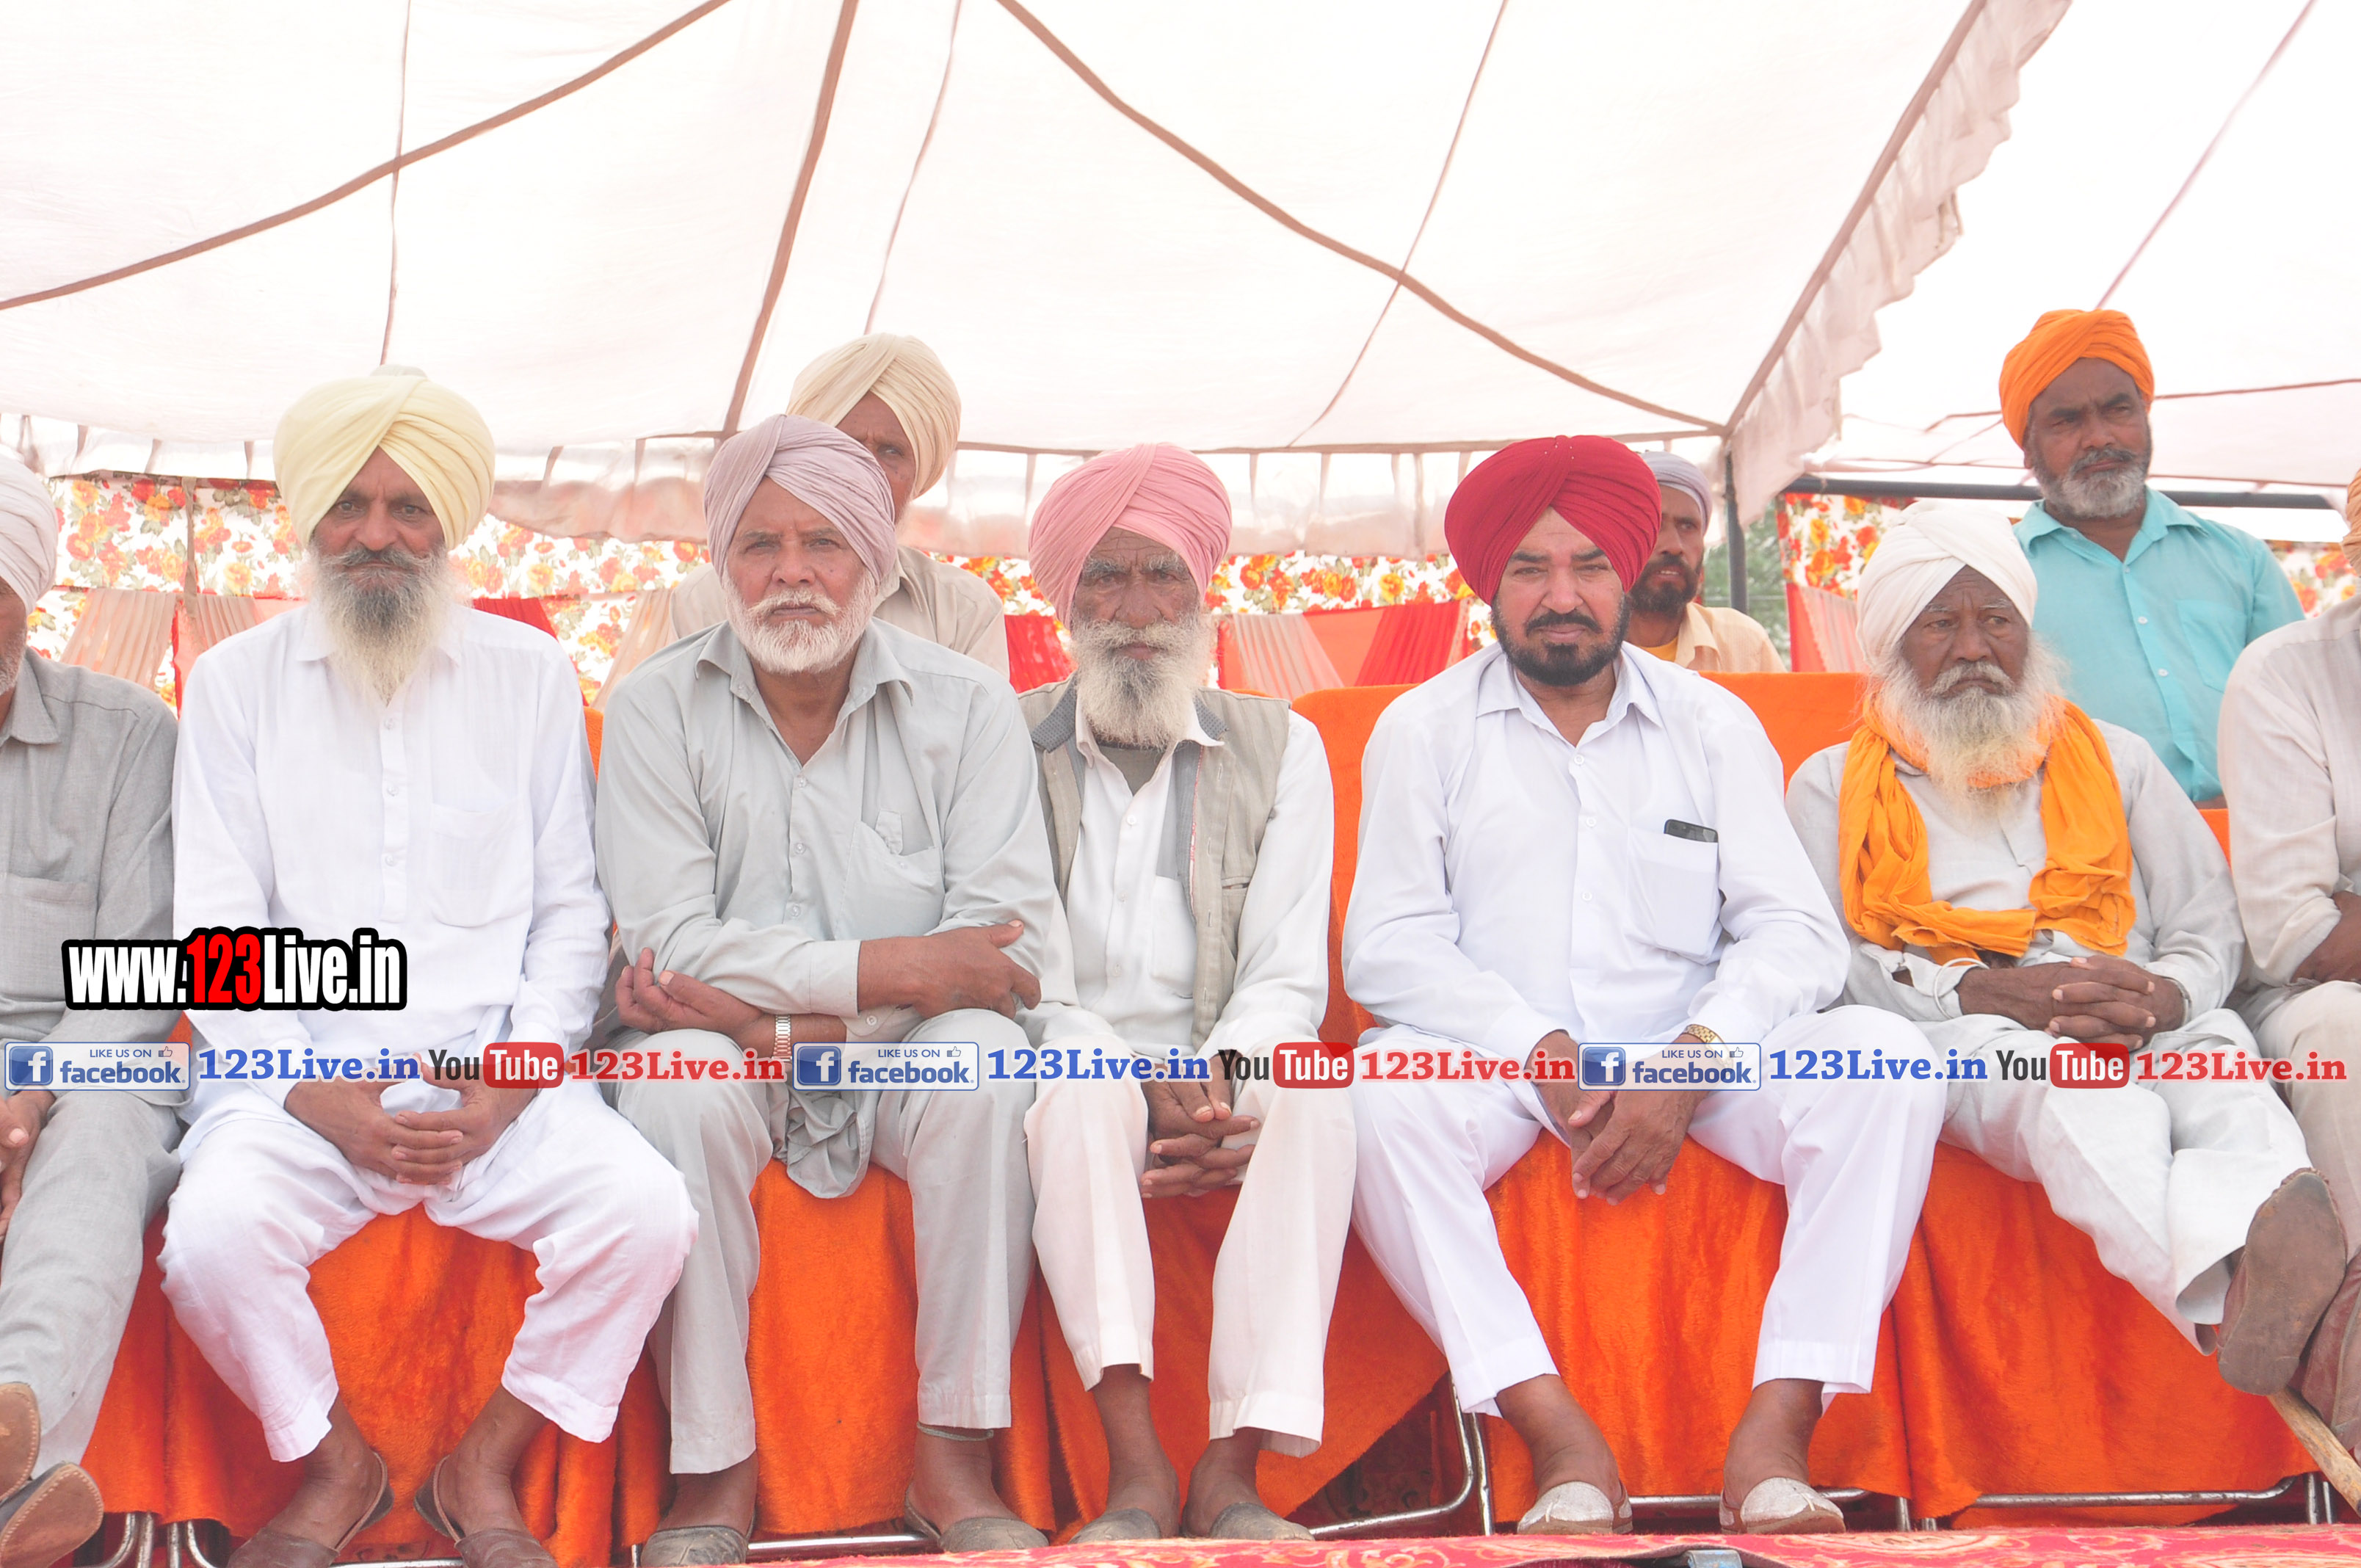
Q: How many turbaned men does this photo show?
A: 10